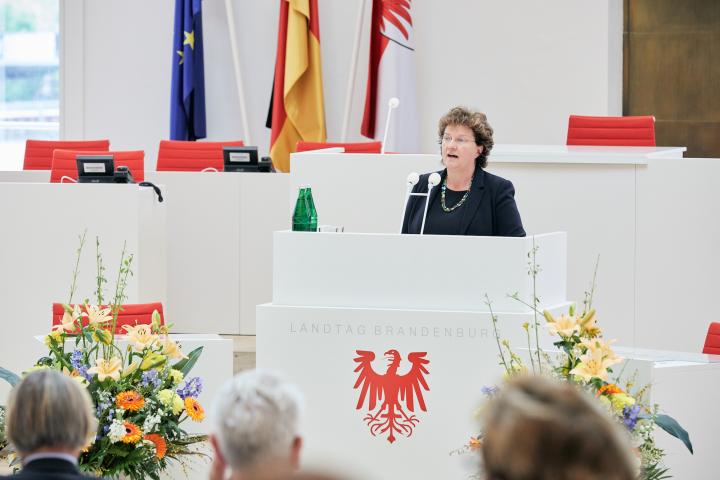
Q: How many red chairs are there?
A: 7